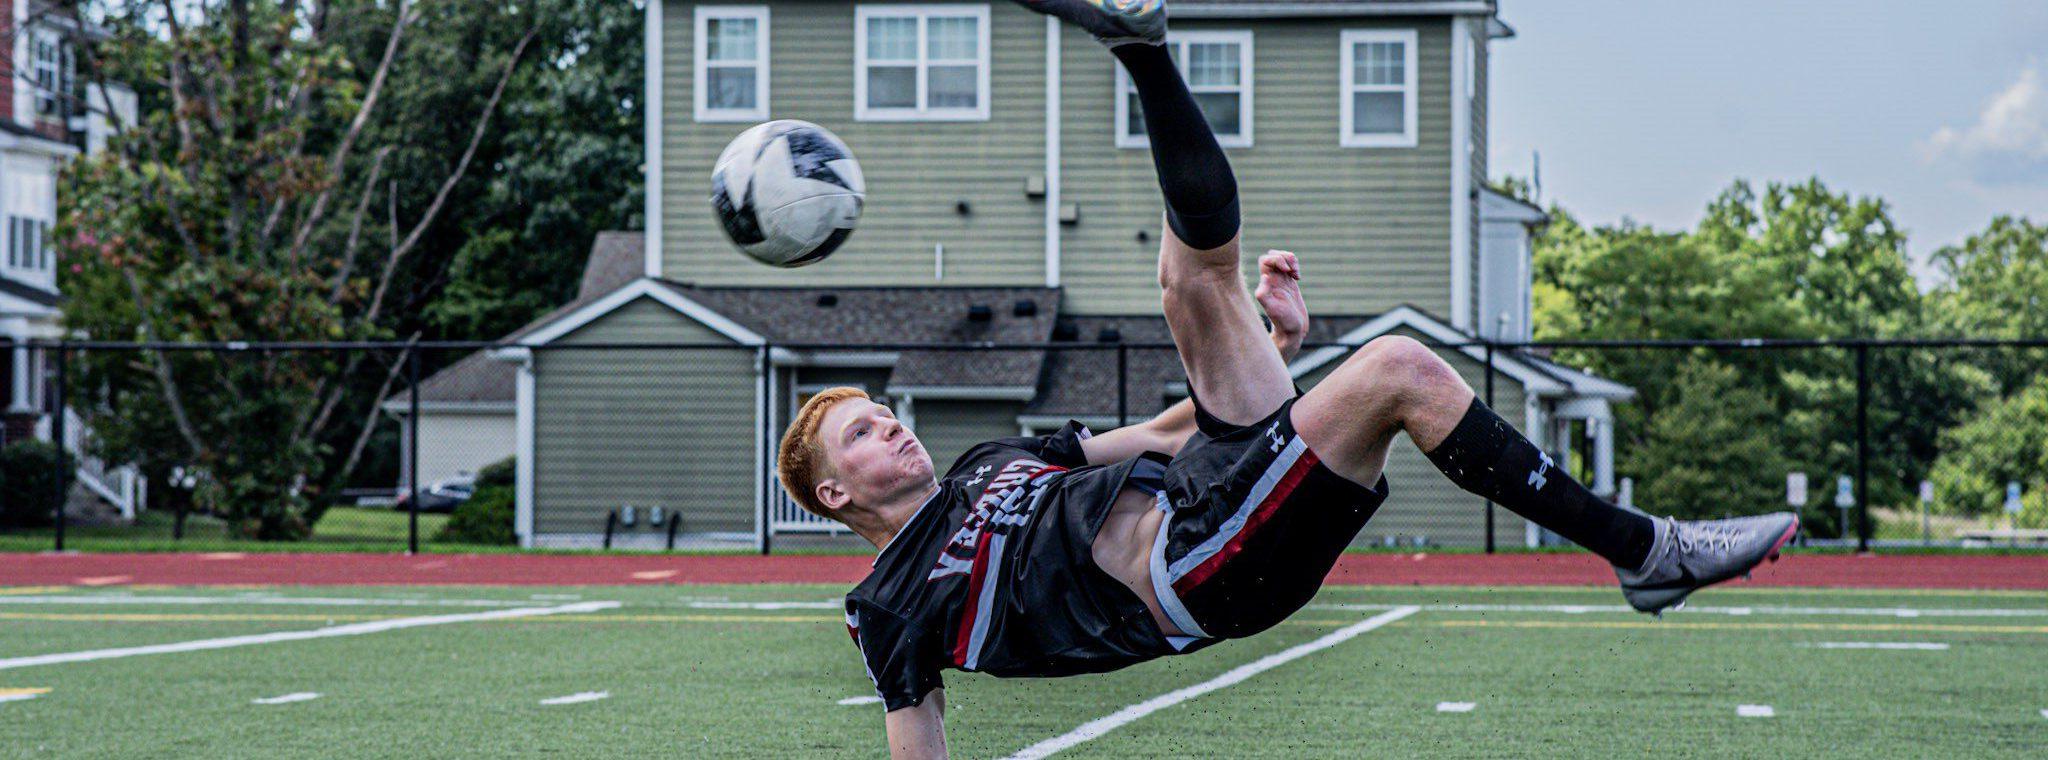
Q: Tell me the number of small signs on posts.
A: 4